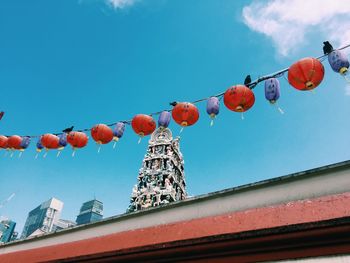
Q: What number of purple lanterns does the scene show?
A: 8